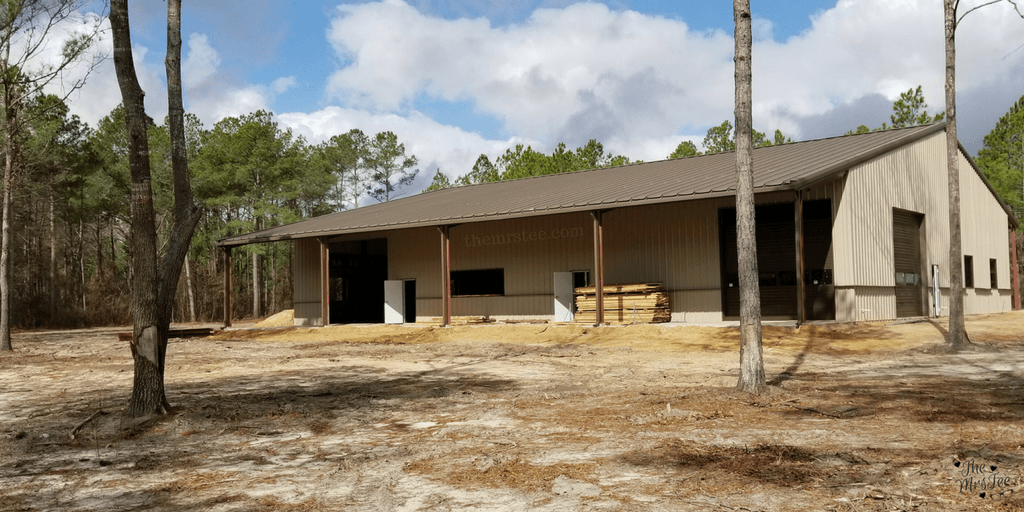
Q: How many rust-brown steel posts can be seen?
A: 6